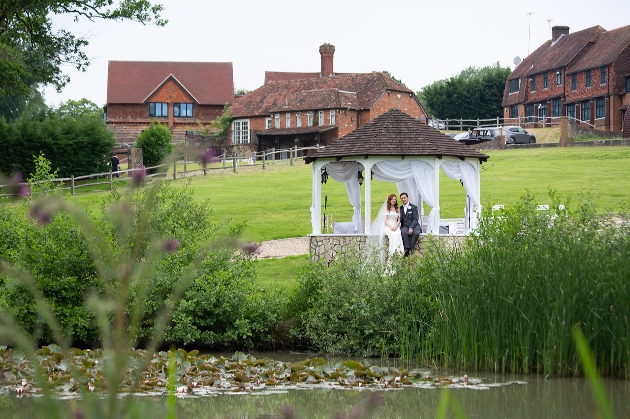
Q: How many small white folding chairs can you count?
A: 3